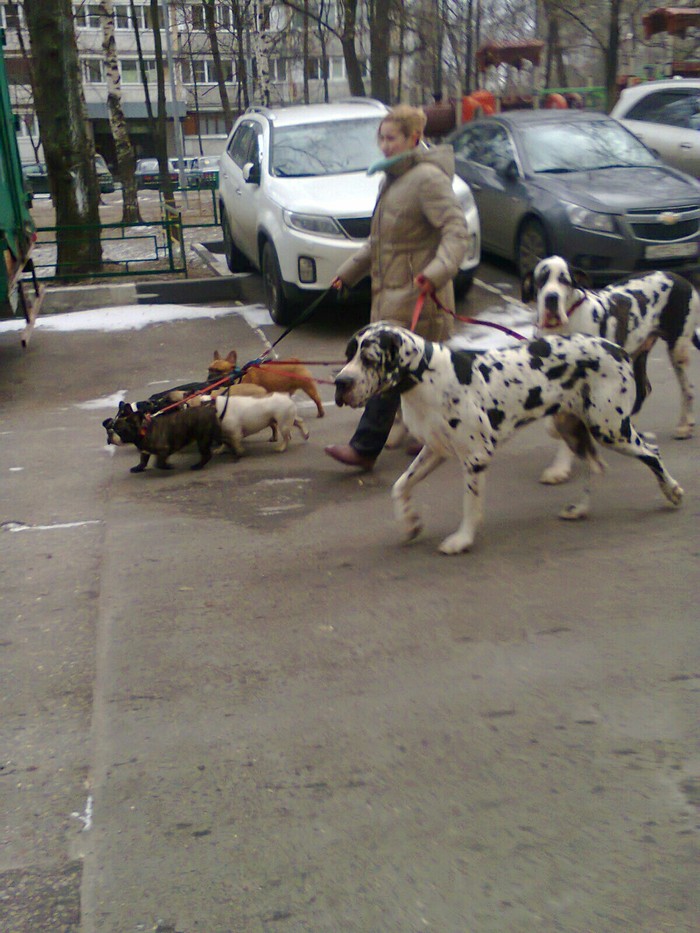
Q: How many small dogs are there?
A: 5